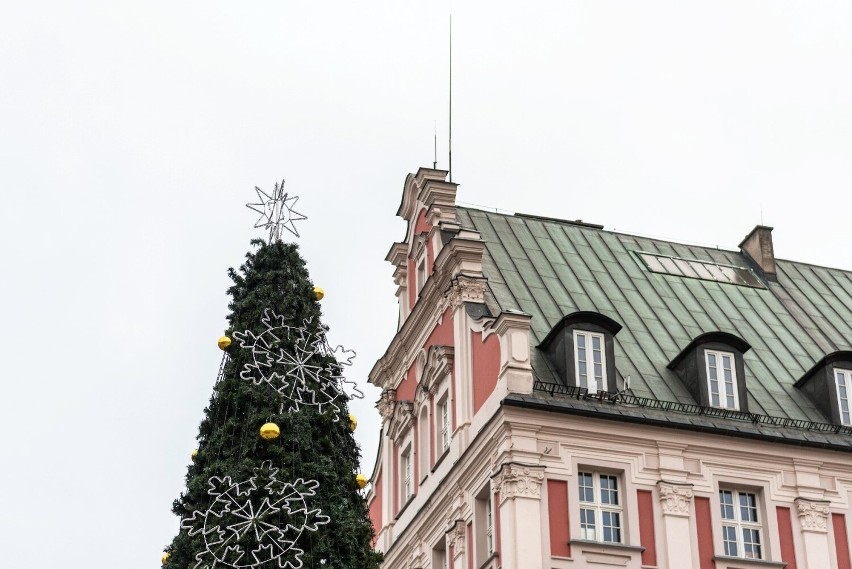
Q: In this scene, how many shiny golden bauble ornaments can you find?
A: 7